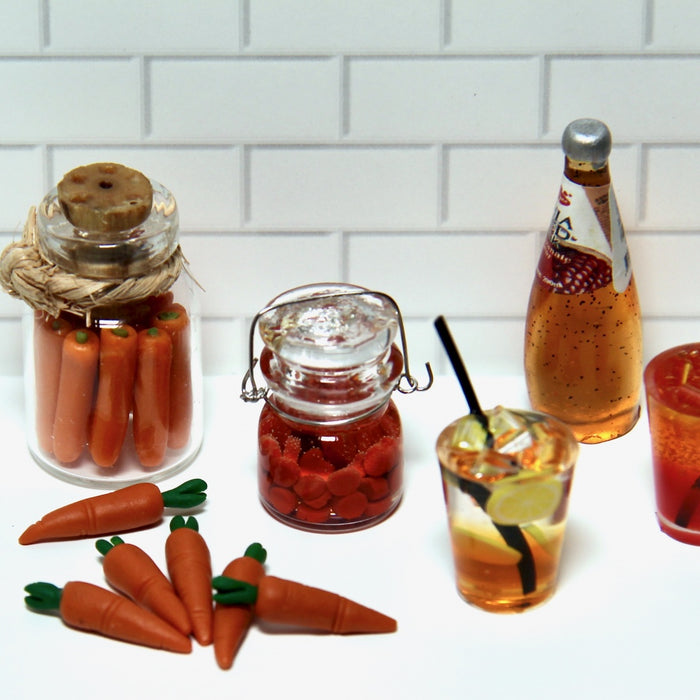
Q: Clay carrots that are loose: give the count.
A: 6